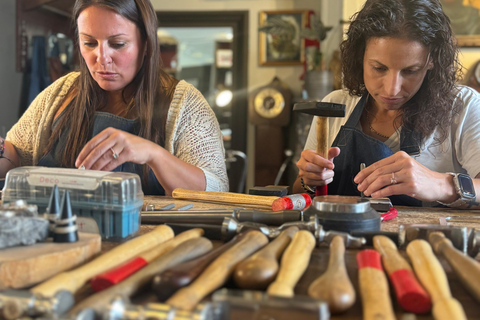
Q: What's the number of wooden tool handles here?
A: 14